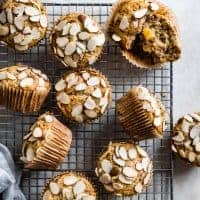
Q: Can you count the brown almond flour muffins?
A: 10